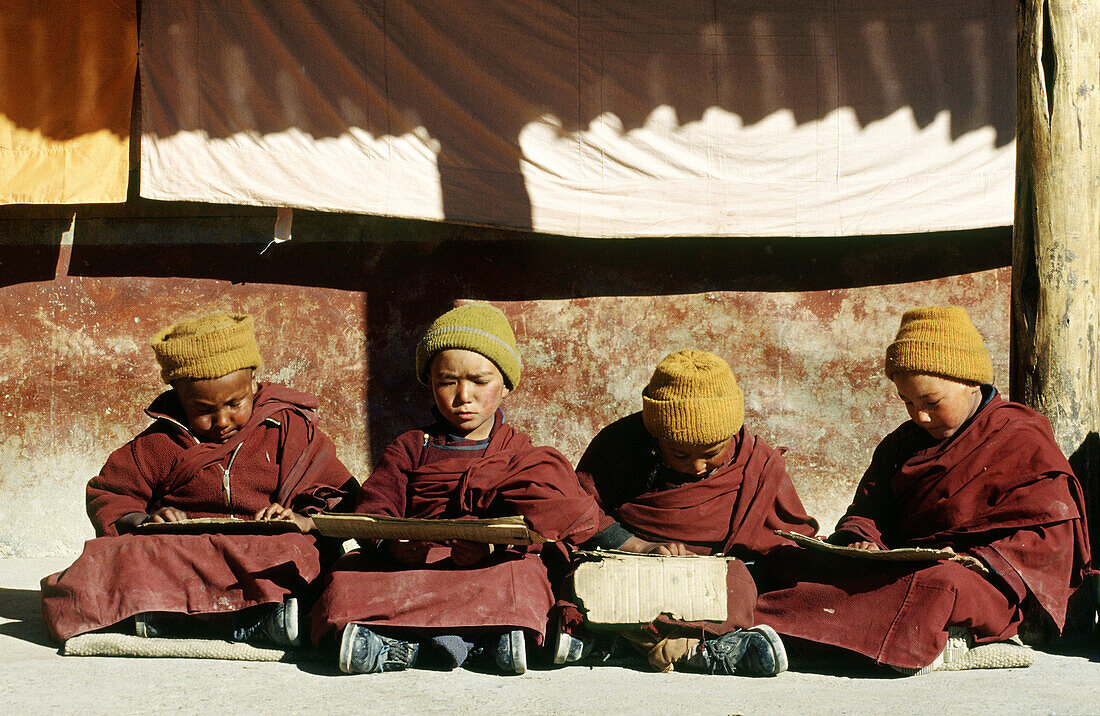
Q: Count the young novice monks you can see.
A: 4